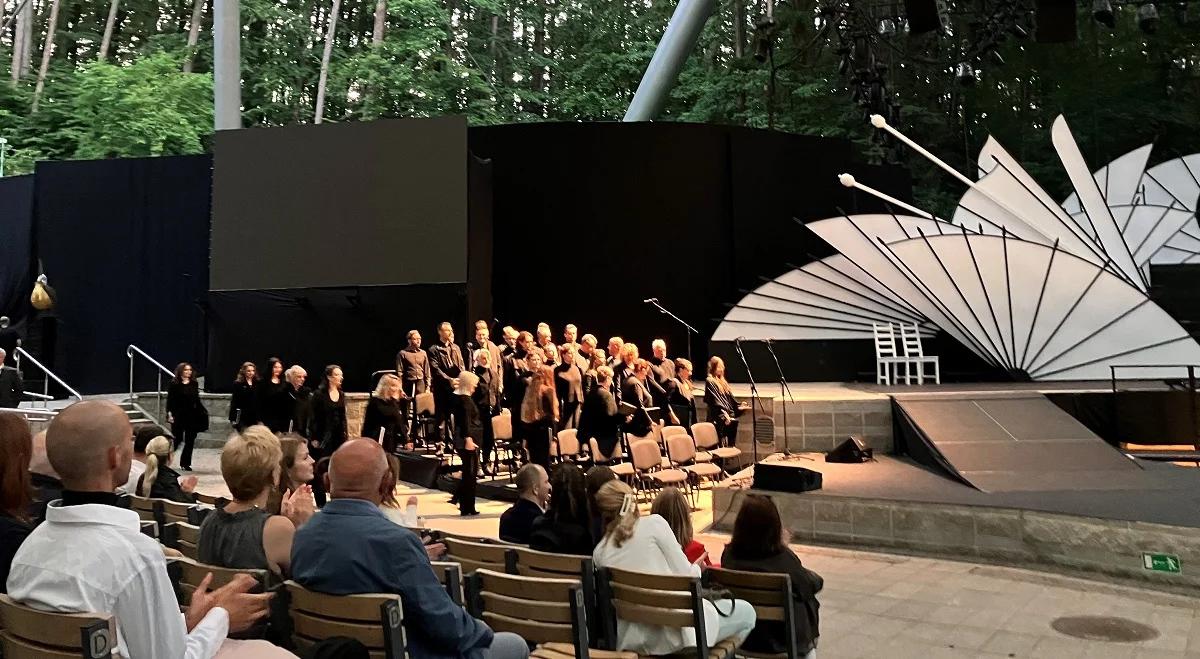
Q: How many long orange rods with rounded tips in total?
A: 0